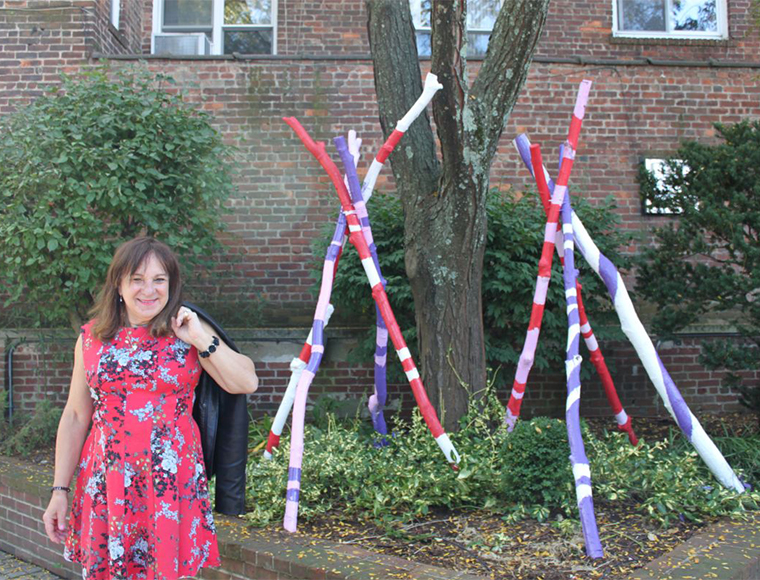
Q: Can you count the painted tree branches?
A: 8